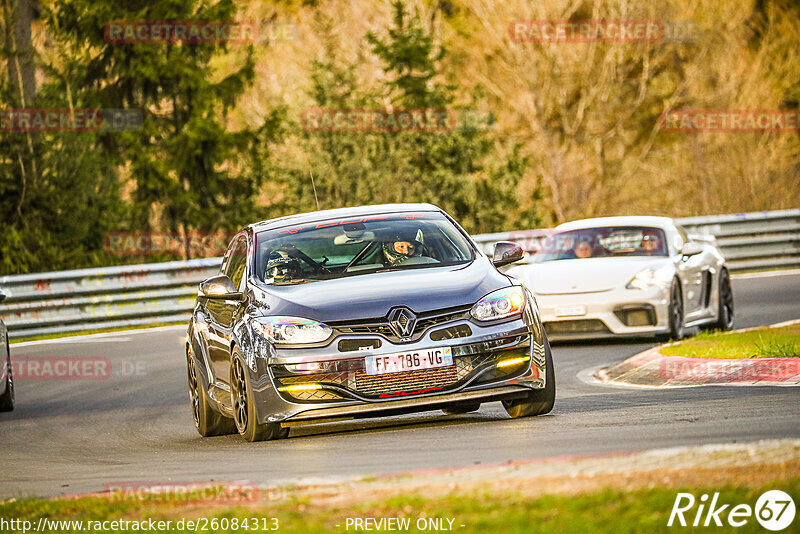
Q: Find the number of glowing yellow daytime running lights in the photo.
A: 2